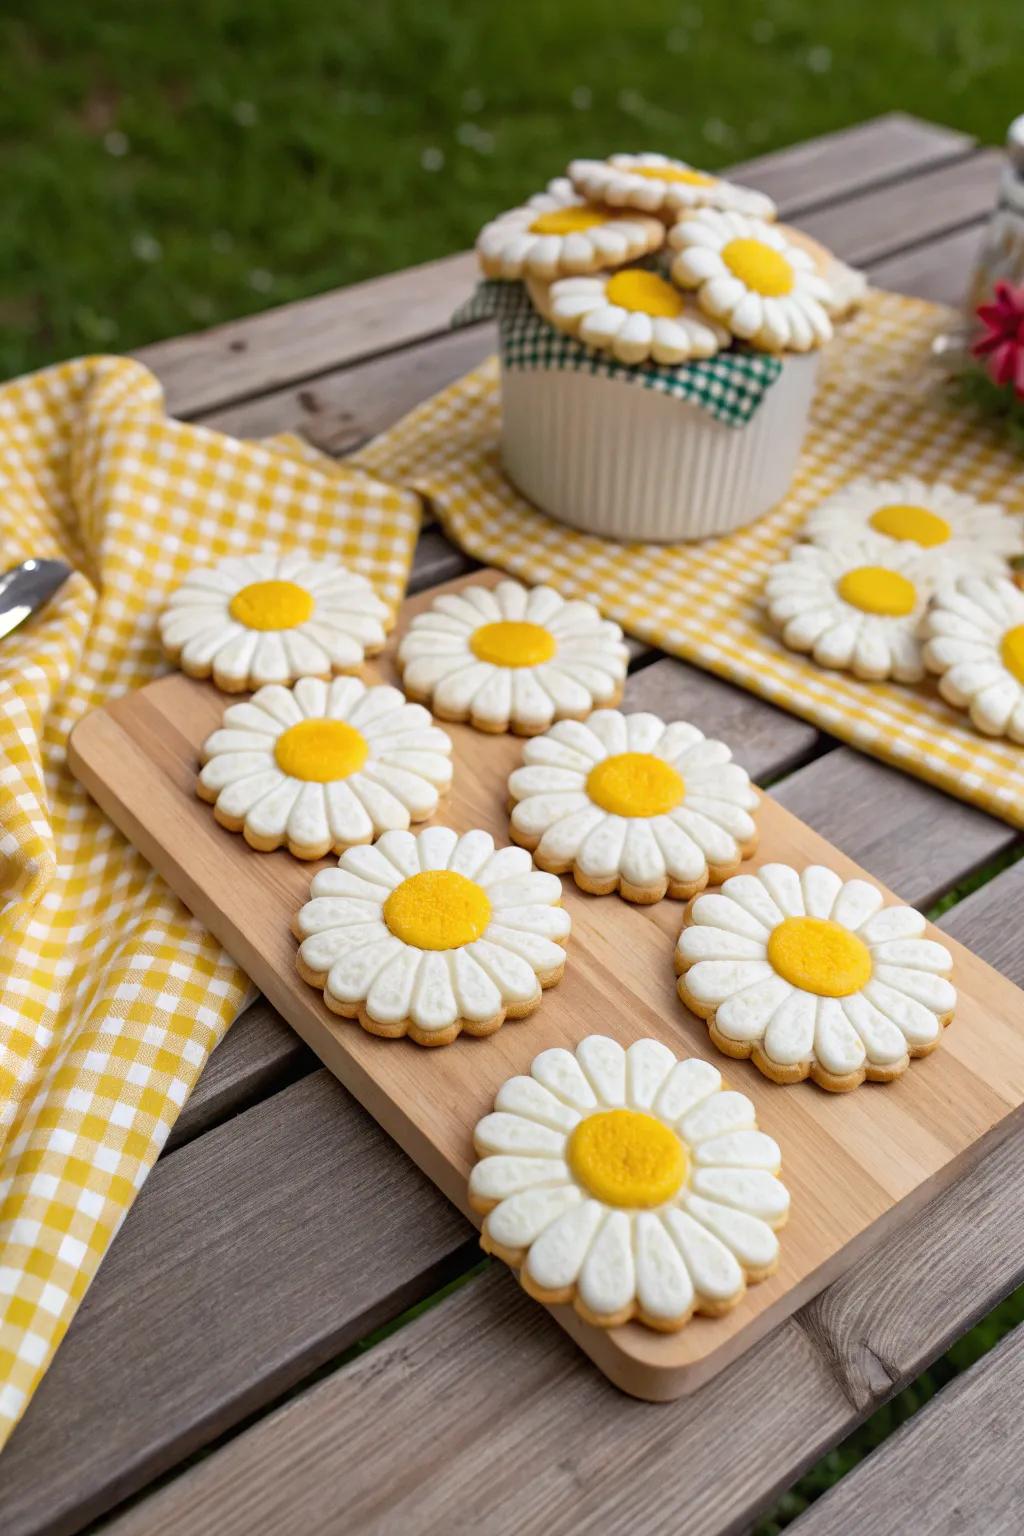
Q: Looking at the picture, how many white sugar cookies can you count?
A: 14